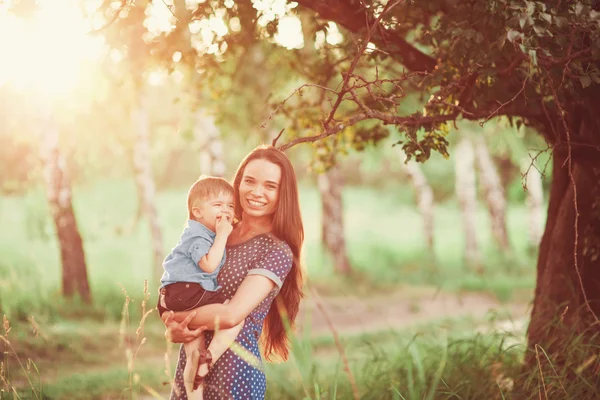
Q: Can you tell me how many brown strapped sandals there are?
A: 1